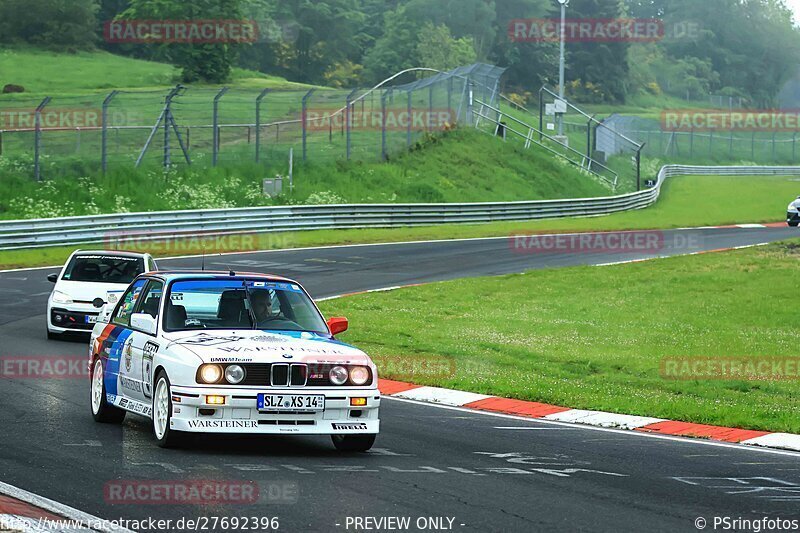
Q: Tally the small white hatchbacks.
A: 1